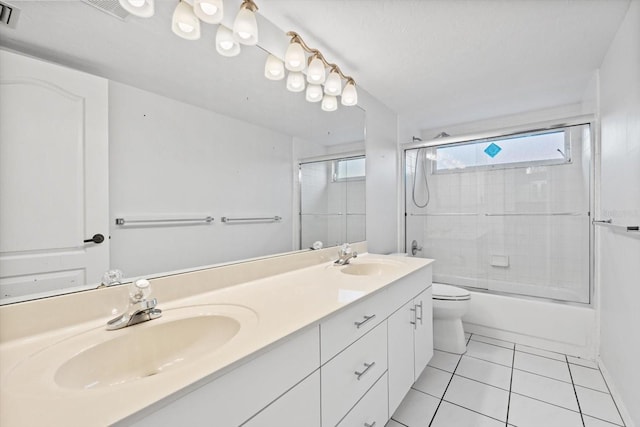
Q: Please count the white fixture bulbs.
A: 13